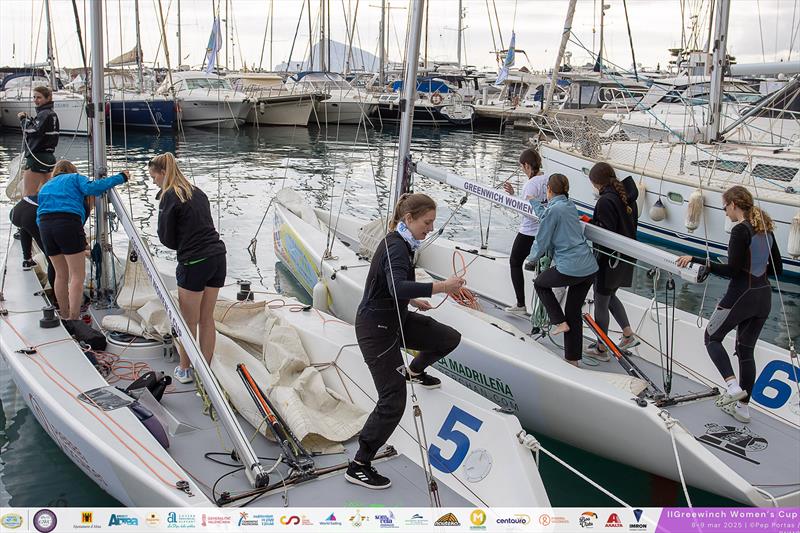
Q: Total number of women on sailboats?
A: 9